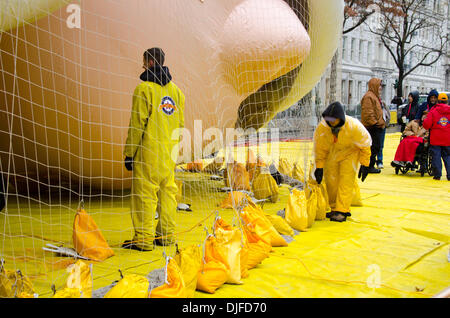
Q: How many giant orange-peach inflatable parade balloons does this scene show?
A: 1